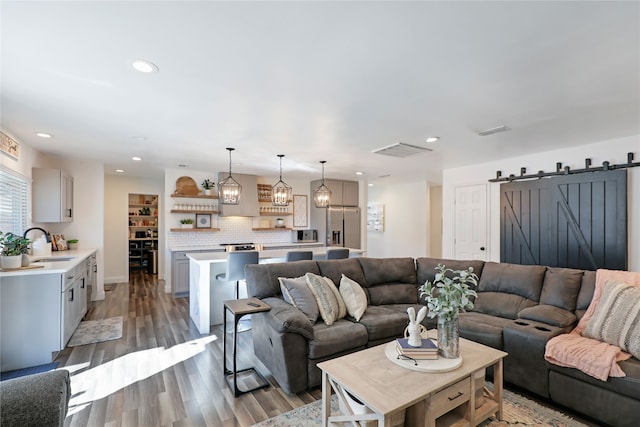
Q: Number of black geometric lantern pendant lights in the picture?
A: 3